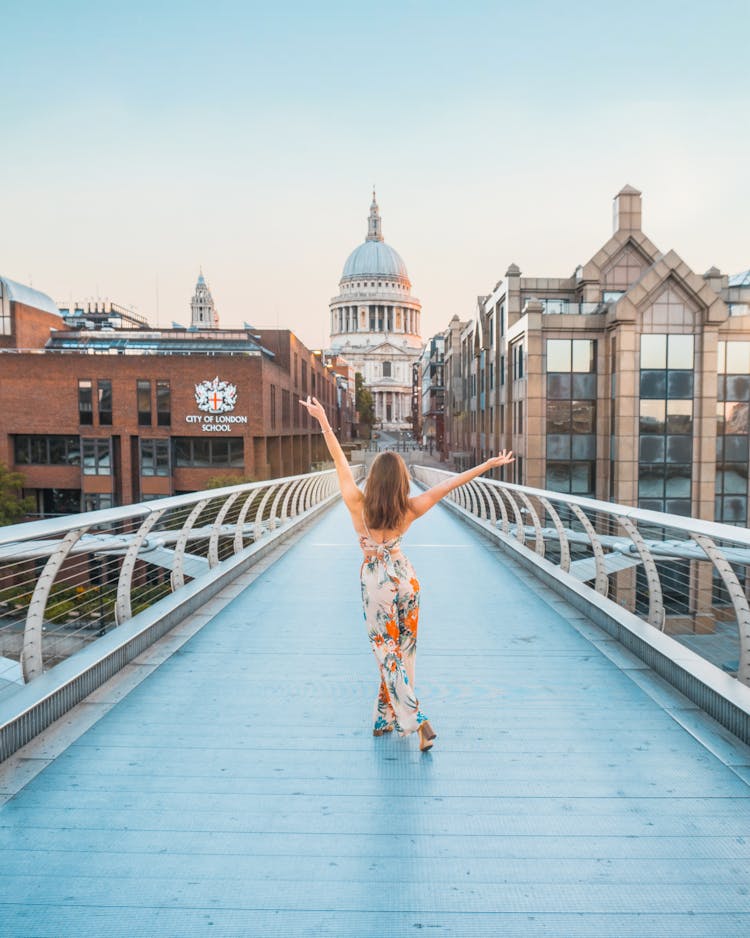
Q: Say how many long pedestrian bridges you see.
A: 1